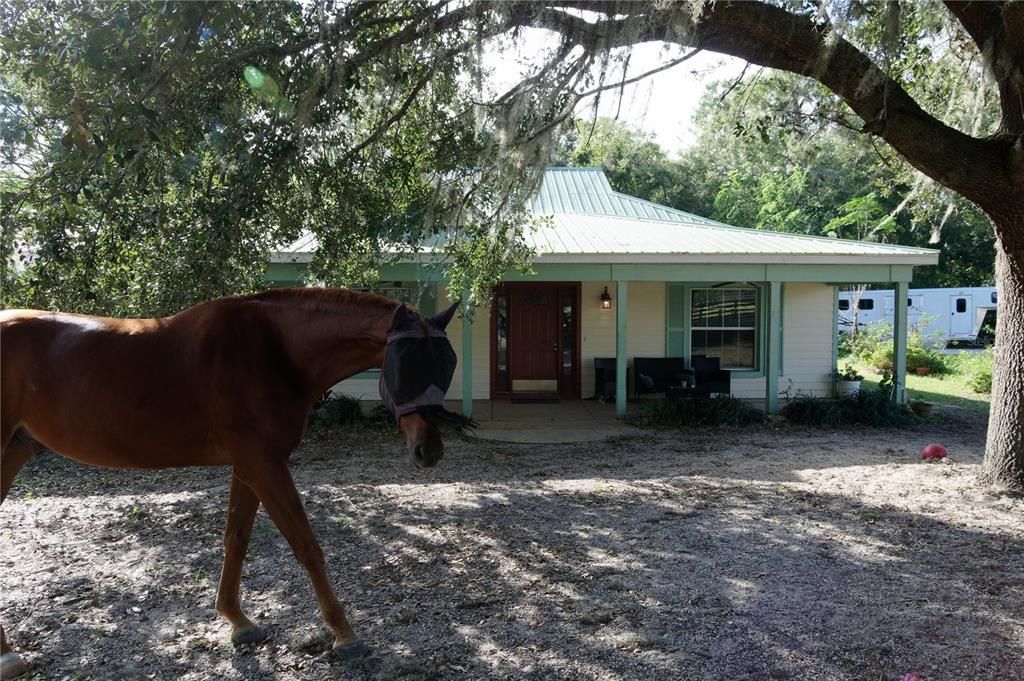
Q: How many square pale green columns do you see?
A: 4